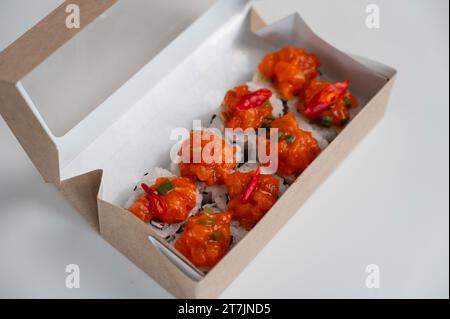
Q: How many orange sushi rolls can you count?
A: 8